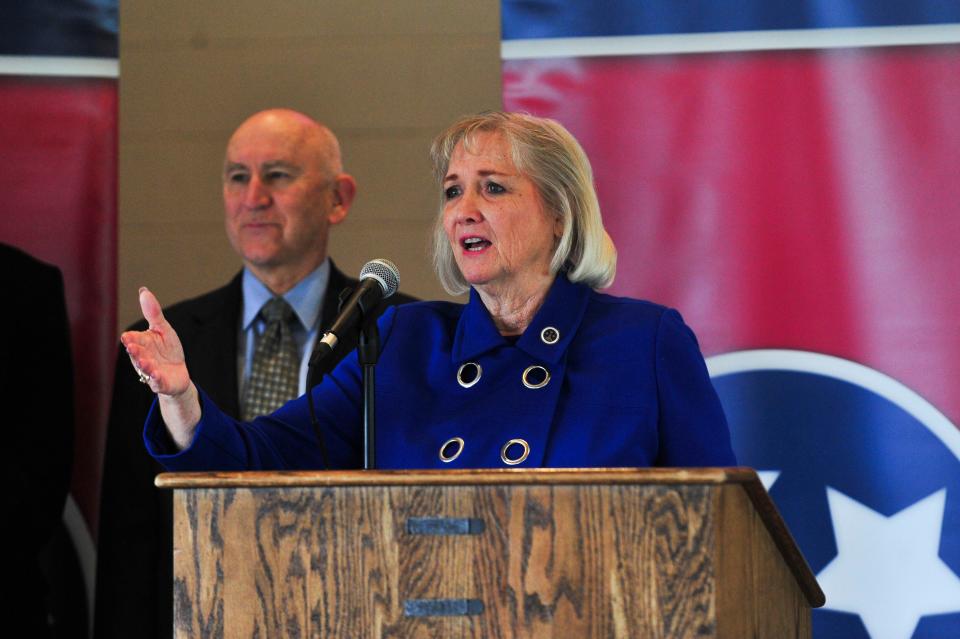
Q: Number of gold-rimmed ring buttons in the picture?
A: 4